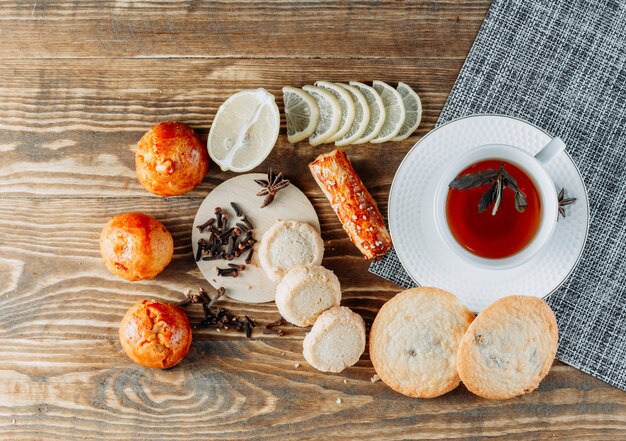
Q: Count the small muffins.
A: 3